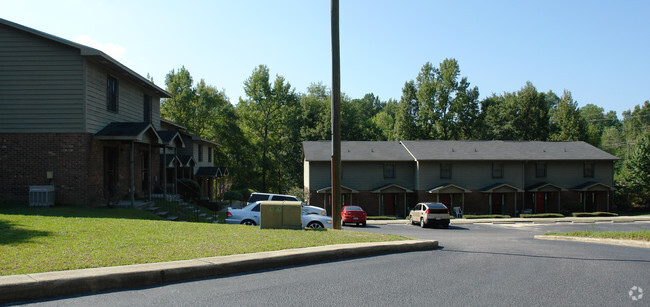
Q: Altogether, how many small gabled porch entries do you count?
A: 12